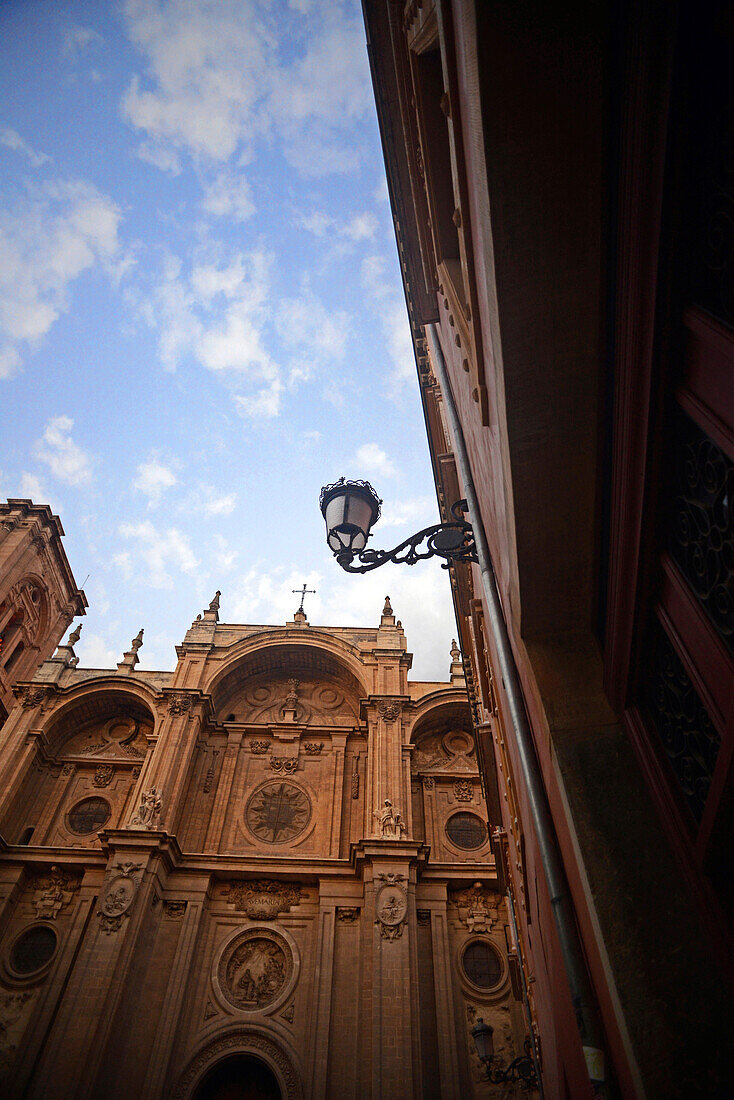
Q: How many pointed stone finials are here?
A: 5